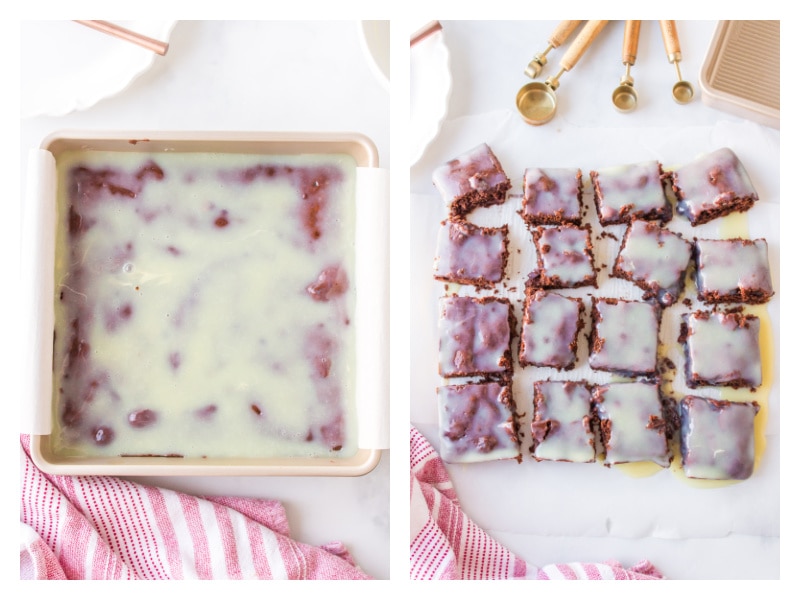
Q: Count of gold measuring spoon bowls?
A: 4